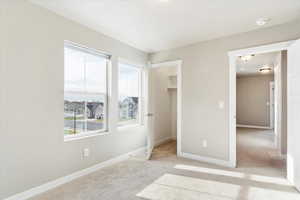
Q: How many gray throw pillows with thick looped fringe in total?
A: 0